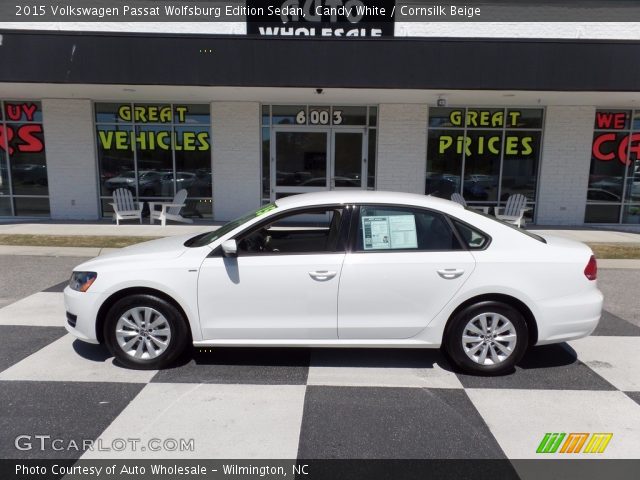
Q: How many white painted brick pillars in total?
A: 4